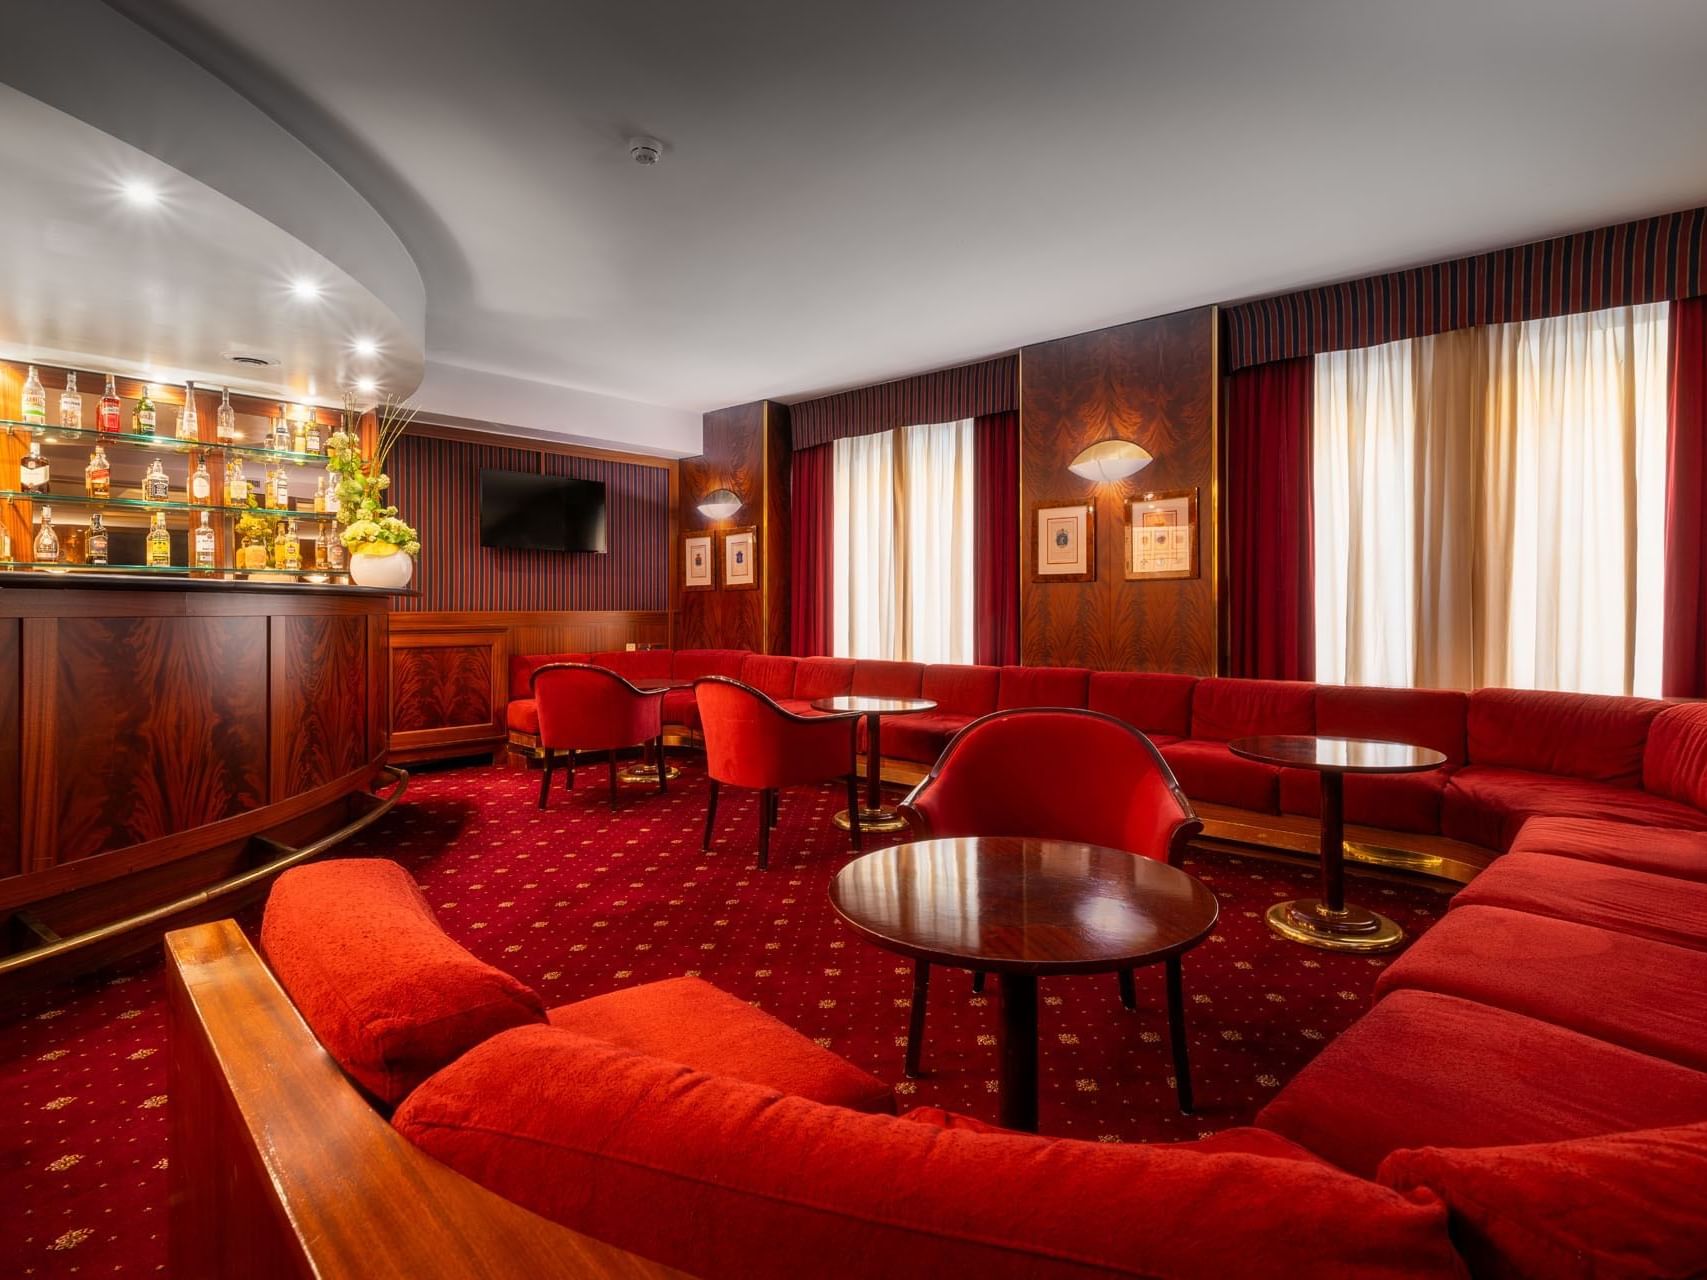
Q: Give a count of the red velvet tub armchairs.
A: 3